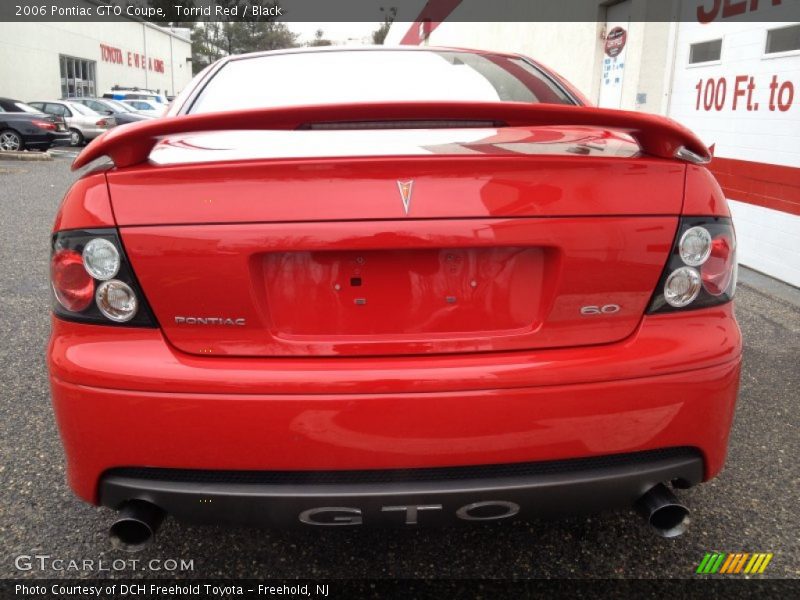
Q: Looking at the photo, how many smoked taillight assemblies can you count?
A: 2